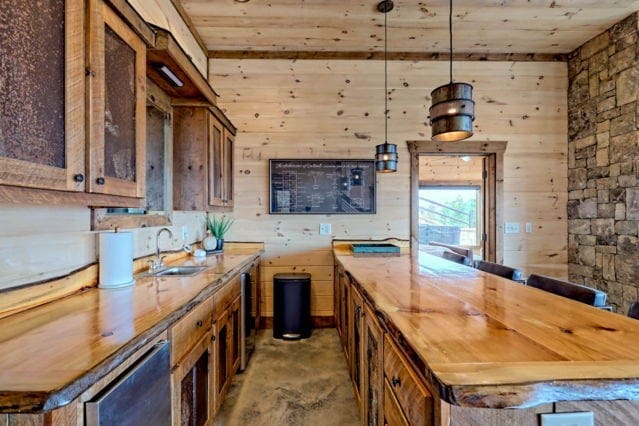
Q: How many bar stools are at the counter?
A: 4